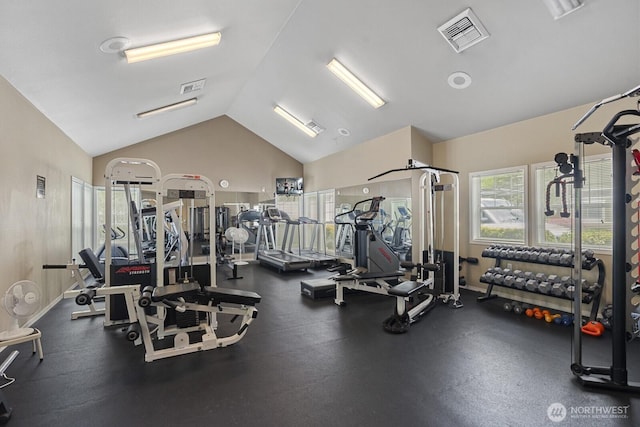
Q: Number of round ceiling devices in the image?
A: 3